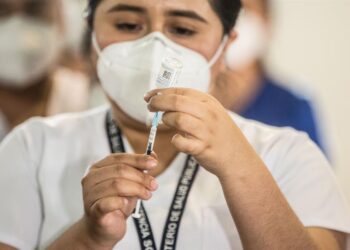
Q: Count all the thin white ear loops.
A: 2